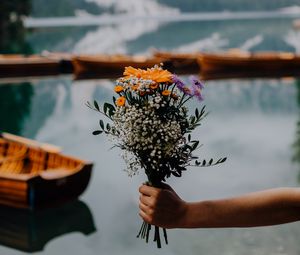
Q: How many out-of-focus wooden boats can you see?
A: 5